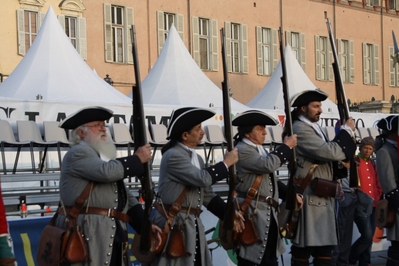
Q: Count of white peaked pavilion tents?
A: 3